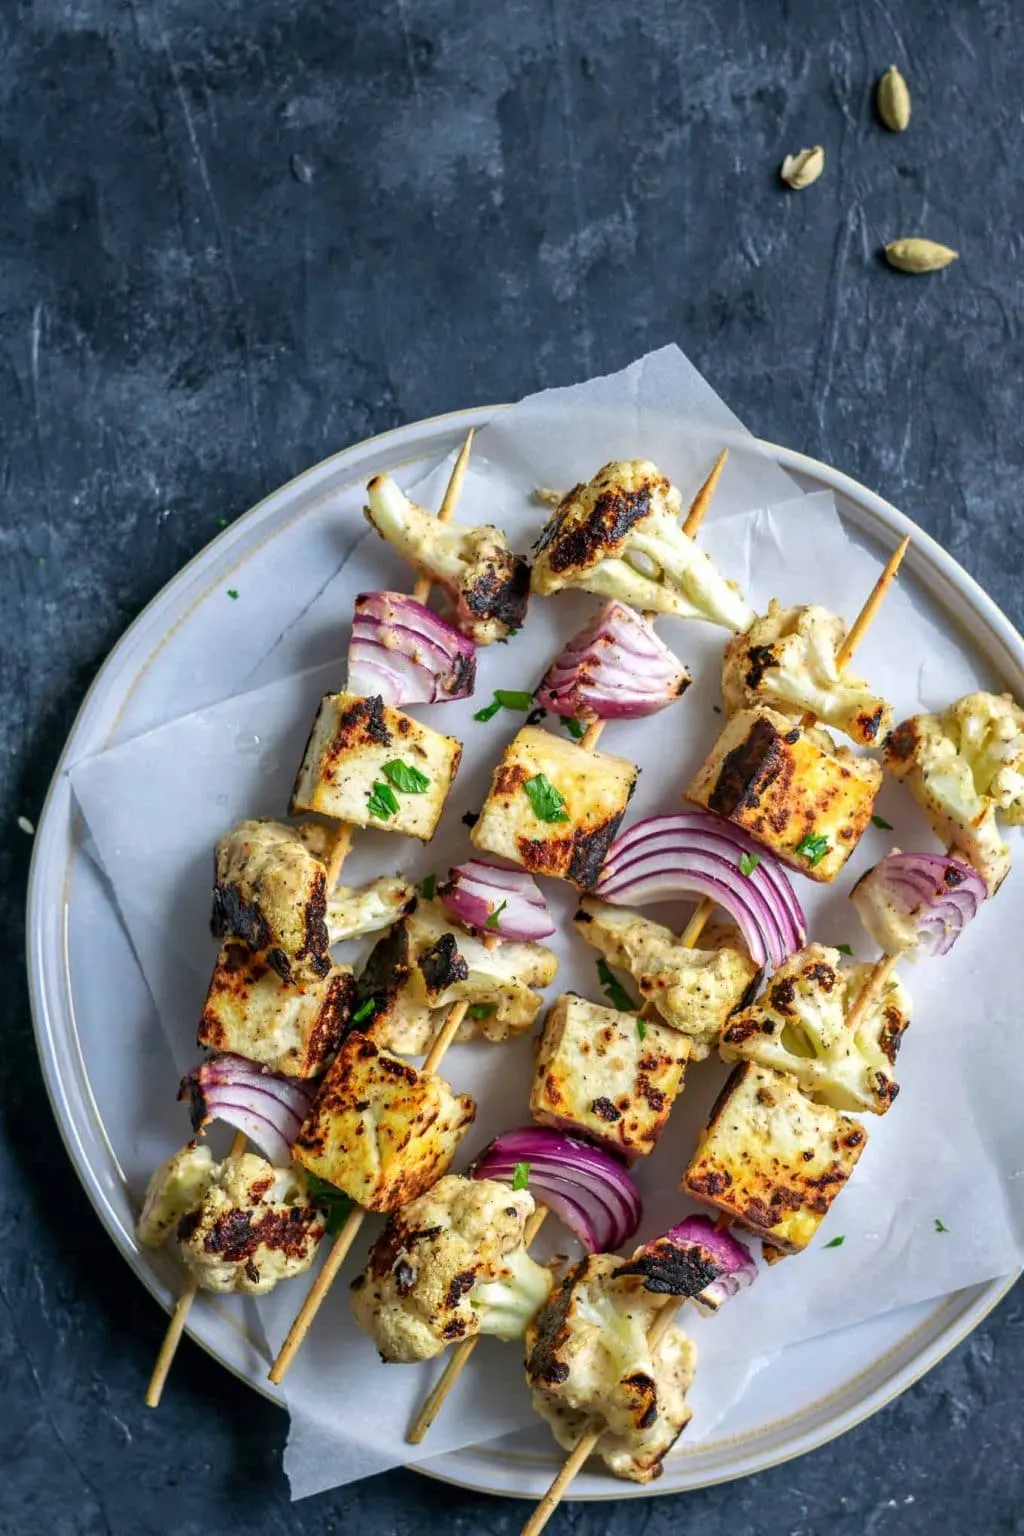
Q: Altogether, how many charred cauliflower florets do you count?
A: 11